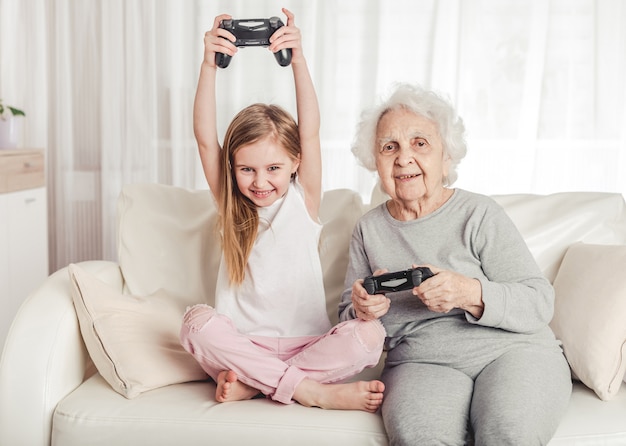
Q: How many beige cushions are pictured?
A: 2